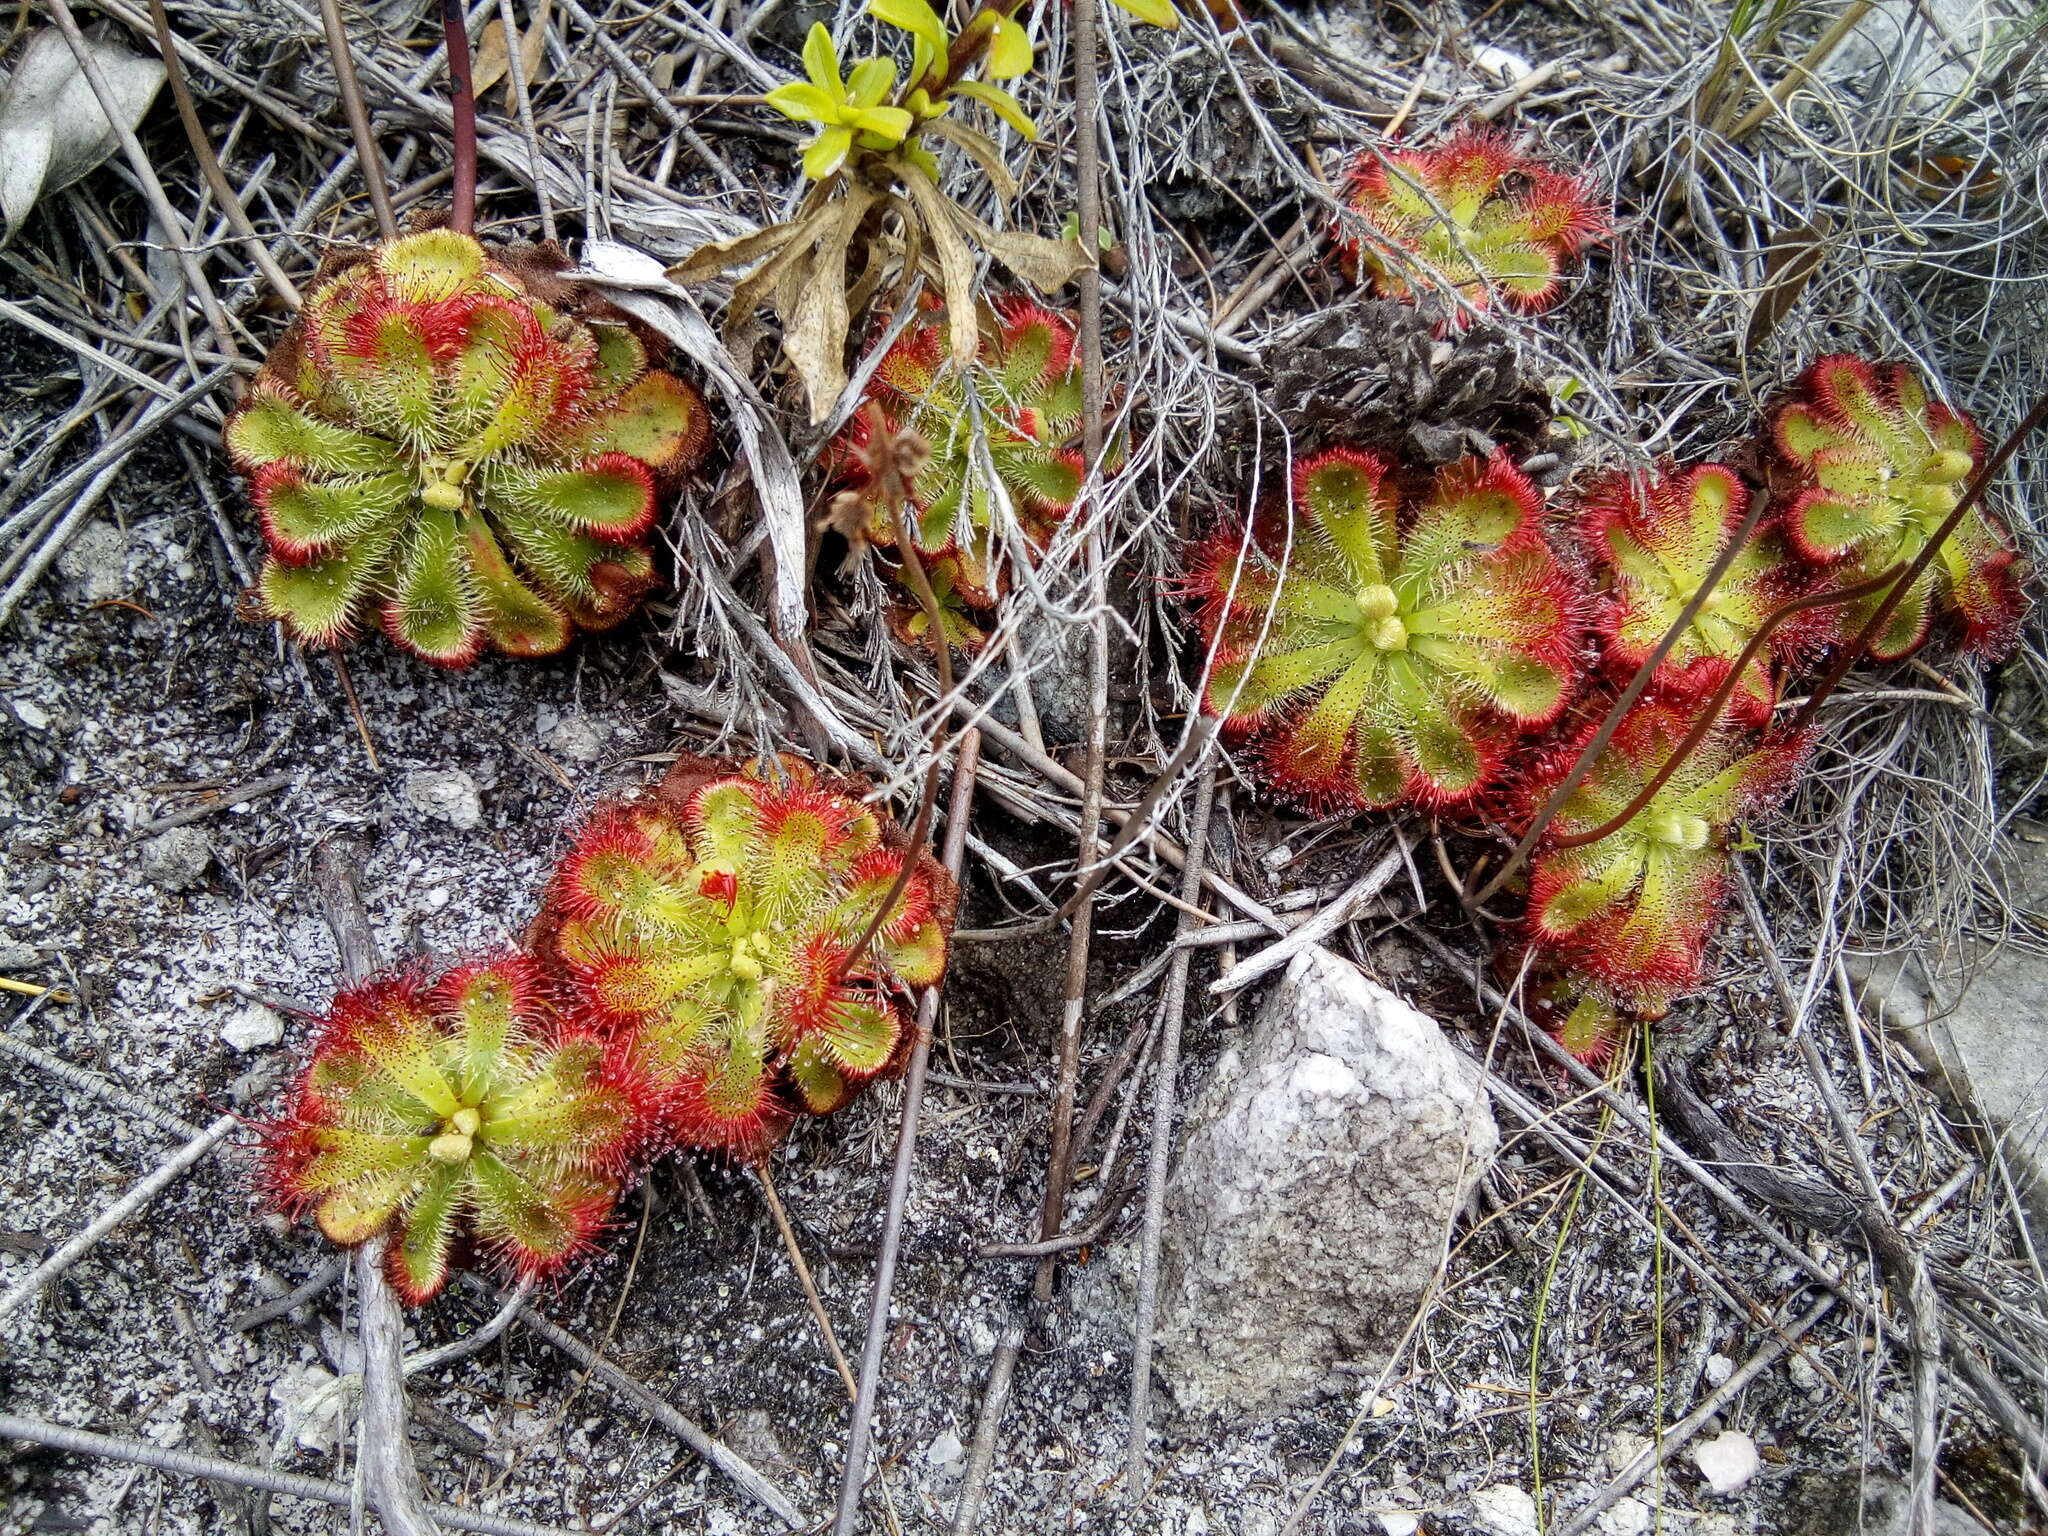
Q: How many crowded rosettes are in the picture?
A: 9